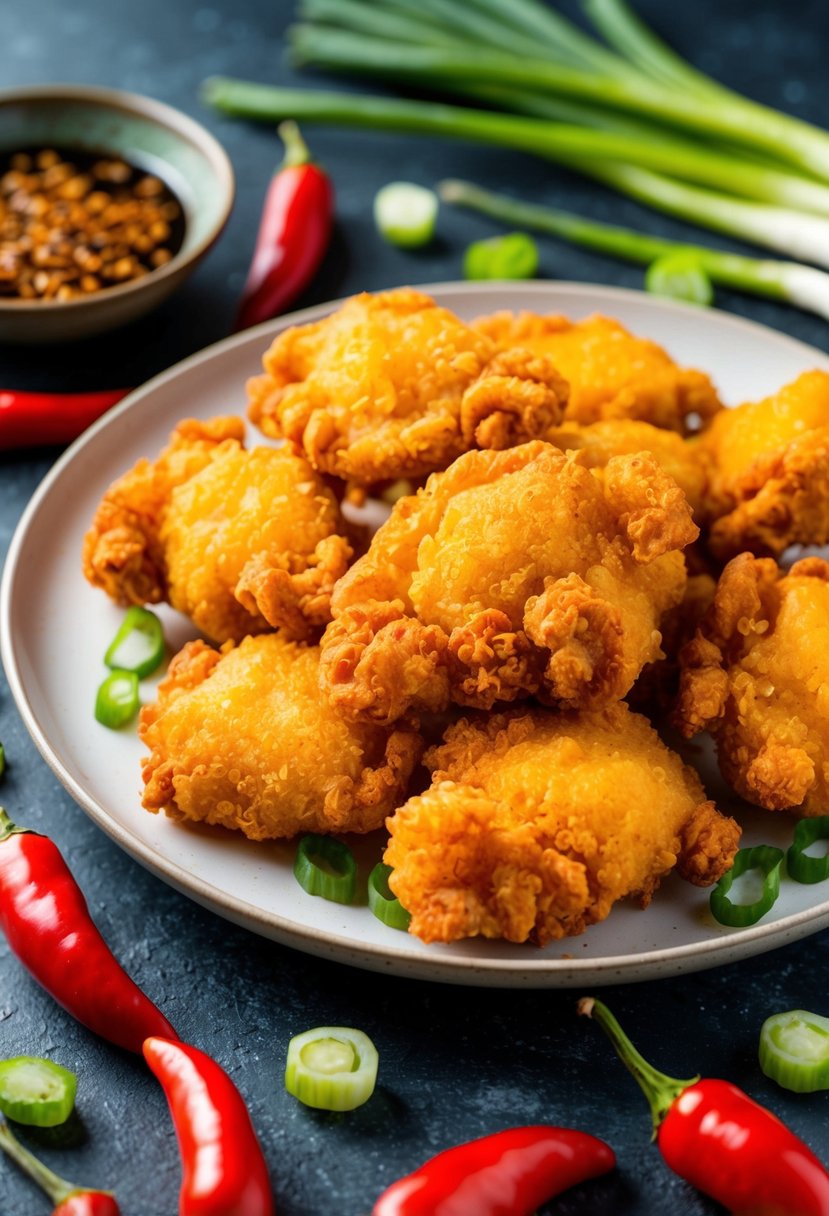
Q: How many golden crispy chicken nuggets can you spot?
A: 9